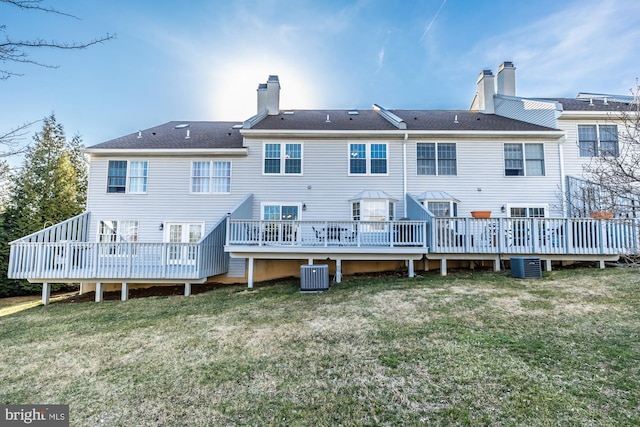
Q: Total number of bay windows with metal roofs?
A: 2